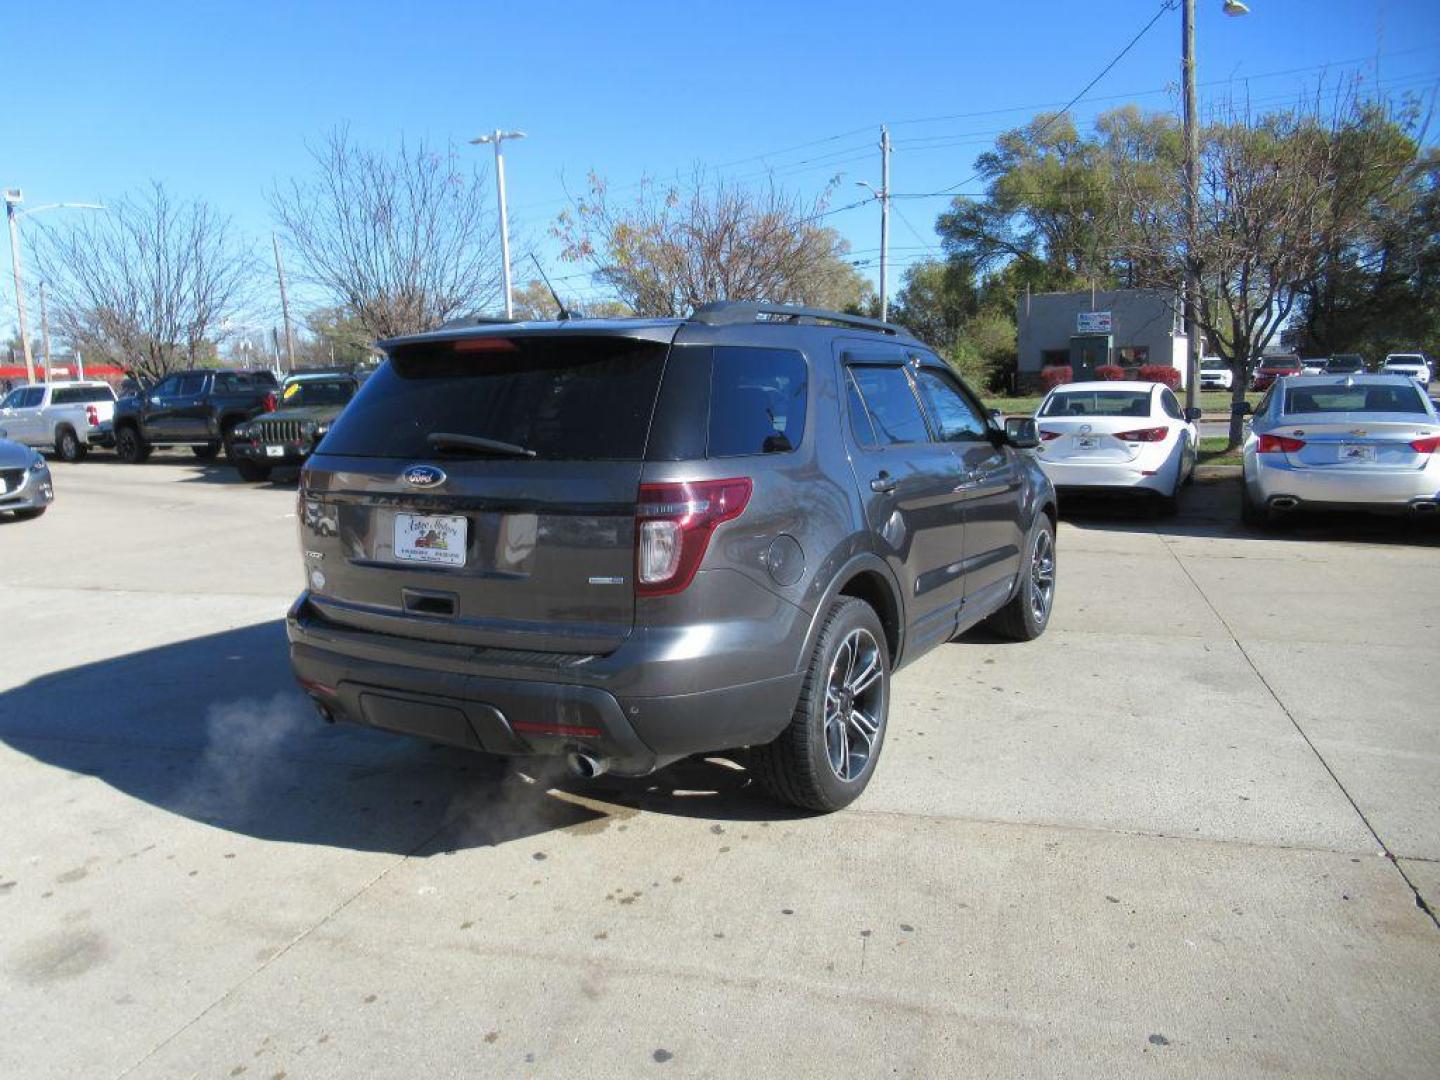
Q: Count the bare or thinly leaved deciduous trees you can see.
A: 4